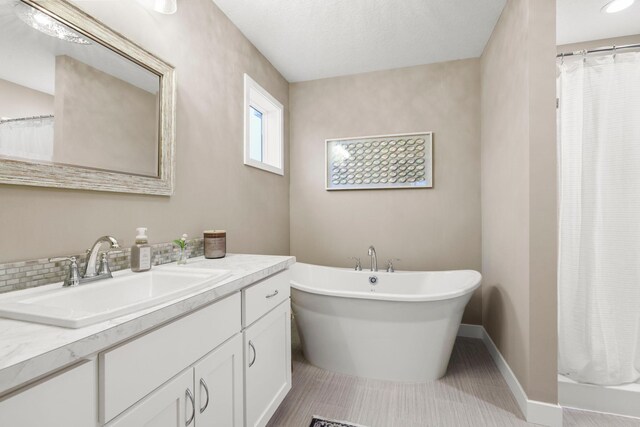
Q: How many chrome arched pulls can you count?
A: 4